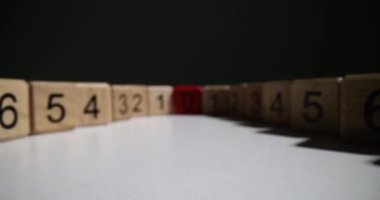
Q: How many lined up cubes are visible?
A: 13